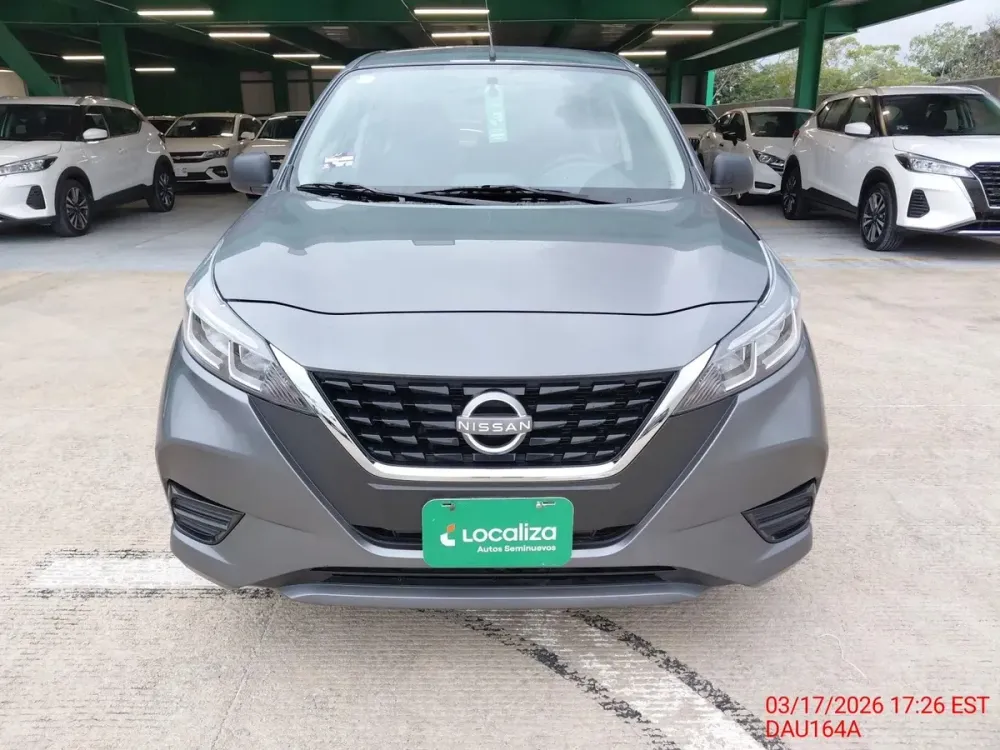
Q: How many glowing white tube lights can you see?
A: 11